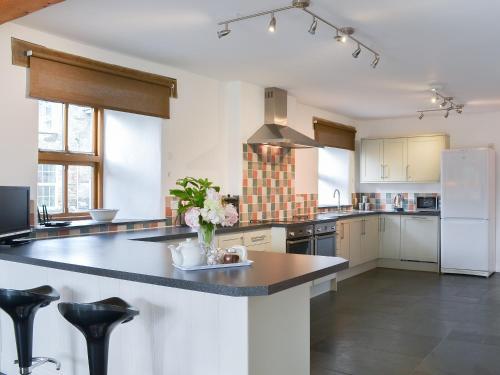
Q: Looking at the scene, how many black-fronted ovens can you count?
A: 2